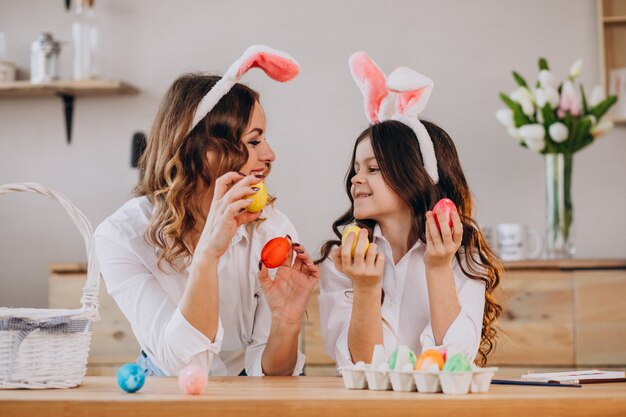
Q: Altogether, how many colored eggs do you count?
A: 10